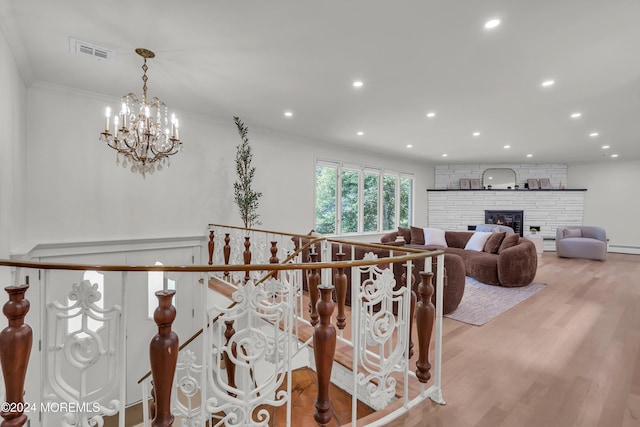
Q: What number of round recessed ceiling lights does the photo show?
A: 15